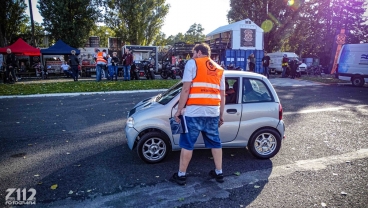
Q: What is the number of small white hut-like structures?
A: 1